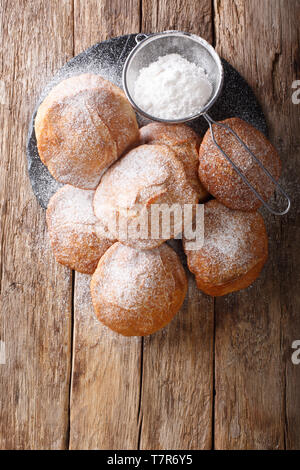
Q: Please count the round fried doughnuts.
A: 7